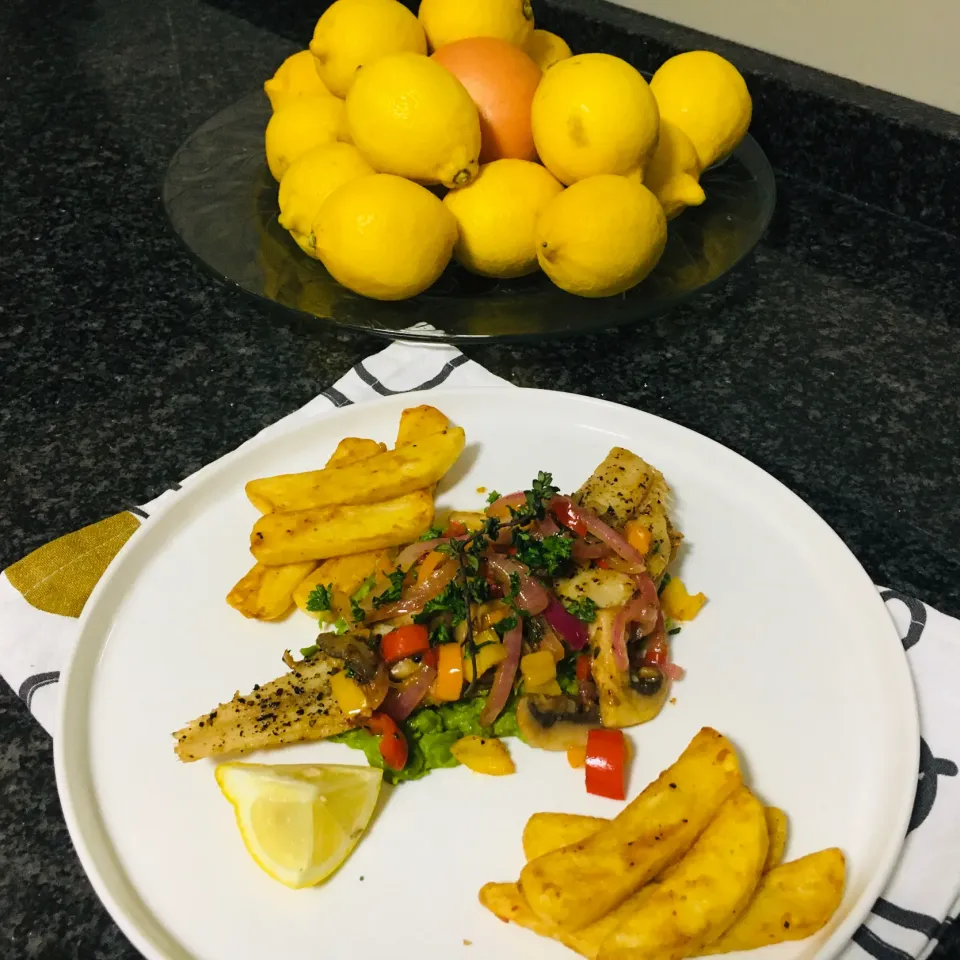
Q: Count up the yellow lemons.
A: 13